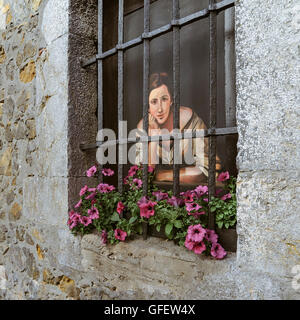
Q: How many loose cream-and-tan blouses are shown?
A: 1